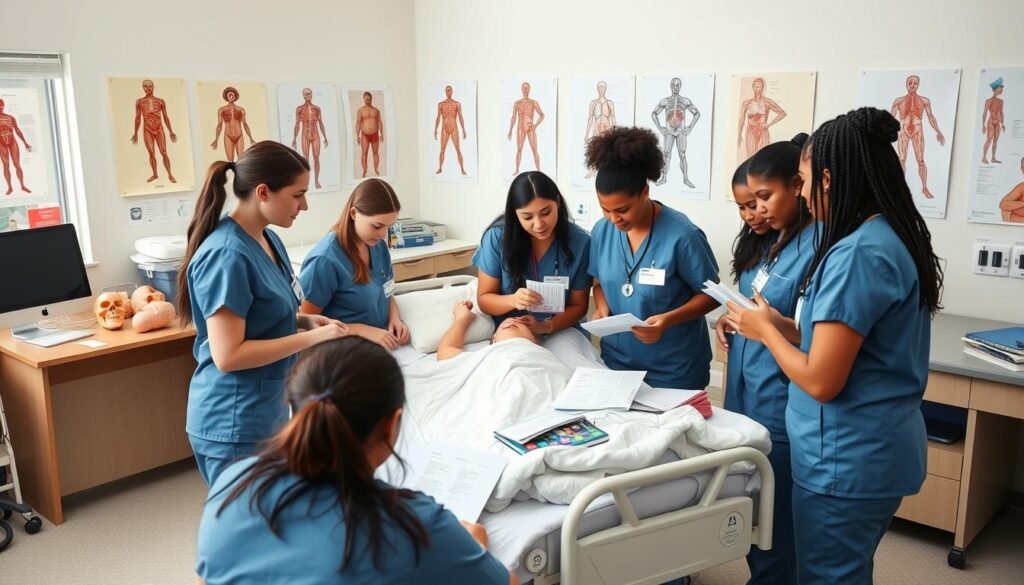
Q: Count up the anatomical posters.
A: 12